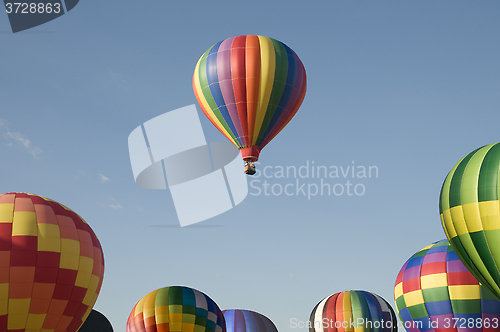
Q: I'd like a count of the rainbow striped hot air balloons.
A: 2